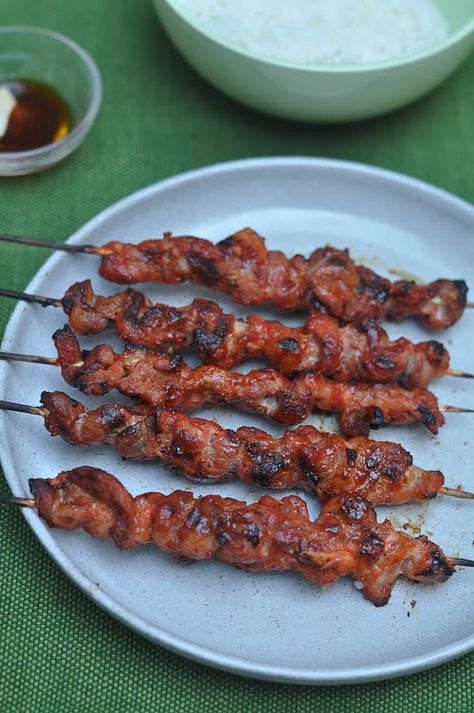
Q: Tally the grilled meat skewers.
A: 5